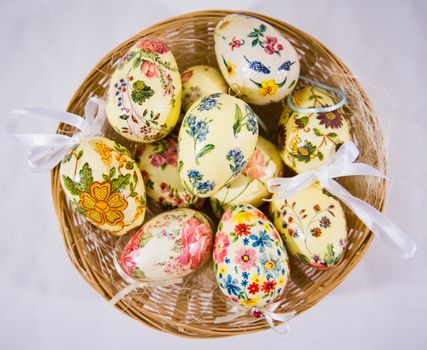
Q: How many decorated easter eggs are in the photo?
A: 11